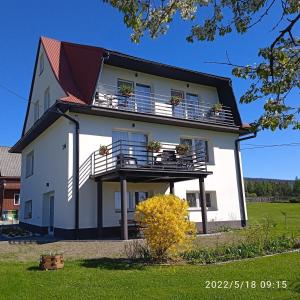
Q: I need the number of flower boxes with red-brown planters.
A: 6